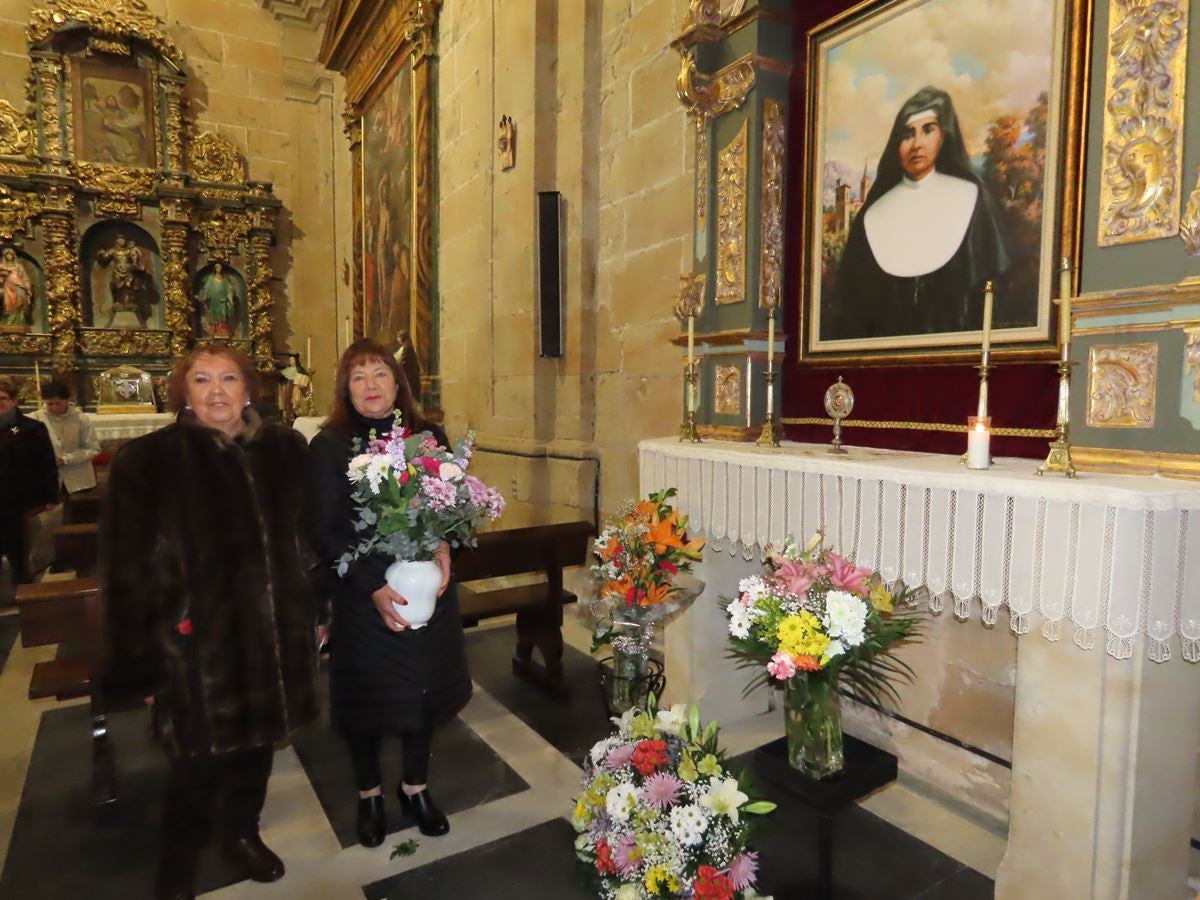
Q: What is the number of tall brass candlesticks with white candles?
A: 4